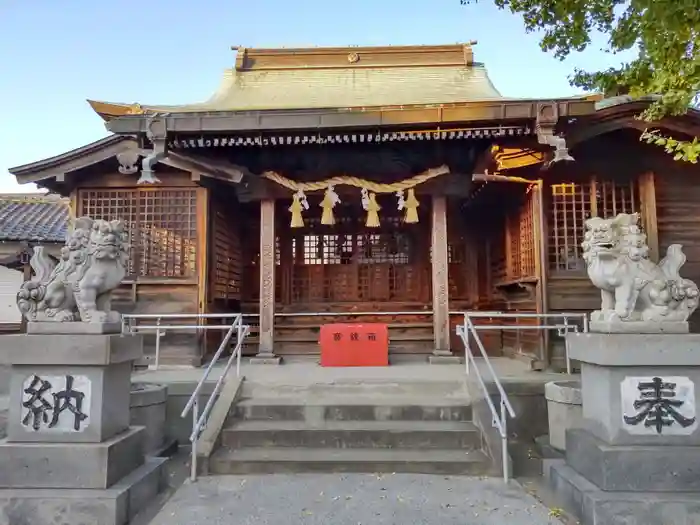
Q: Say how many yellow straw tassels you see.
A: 4